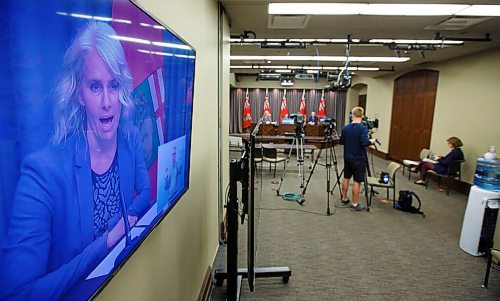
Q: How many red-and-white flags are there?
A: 5